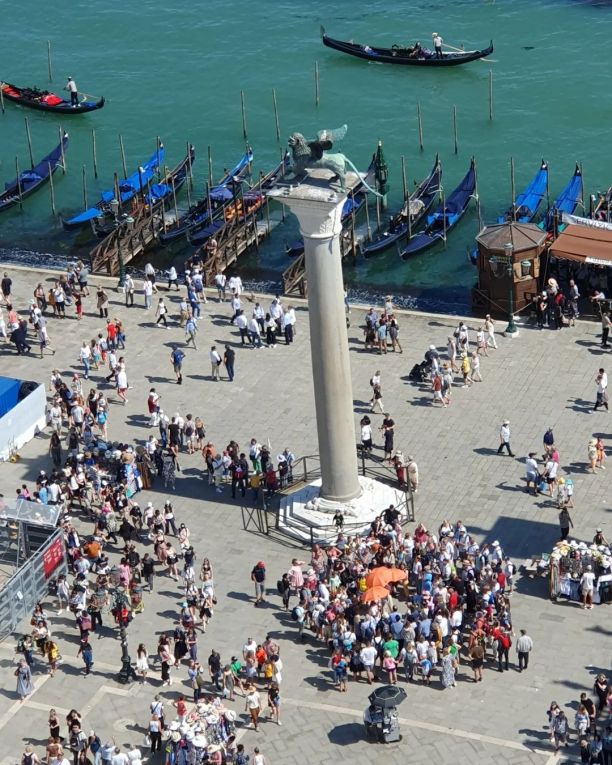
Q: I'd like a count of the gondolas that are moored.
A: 10